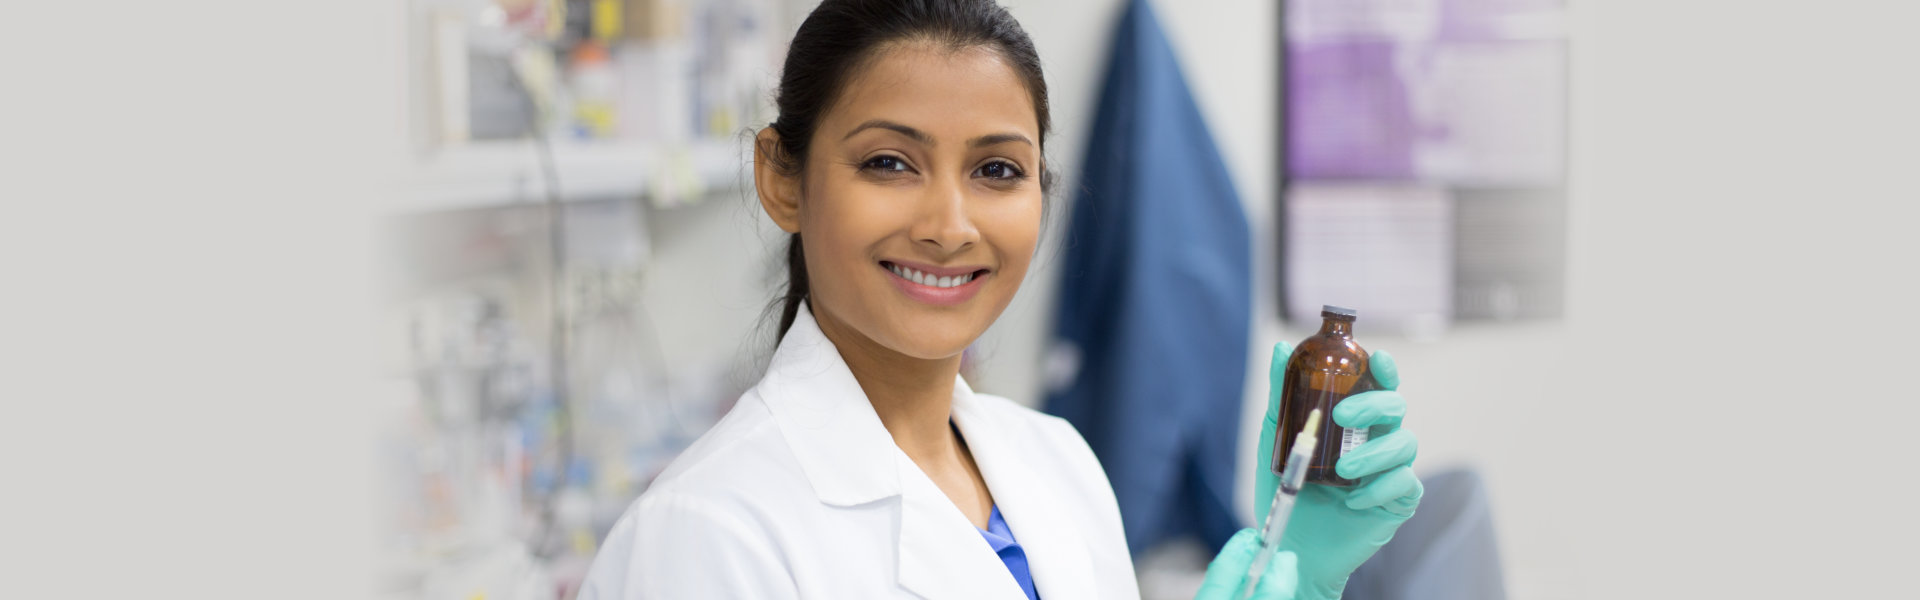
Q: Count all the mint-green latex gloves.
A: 2